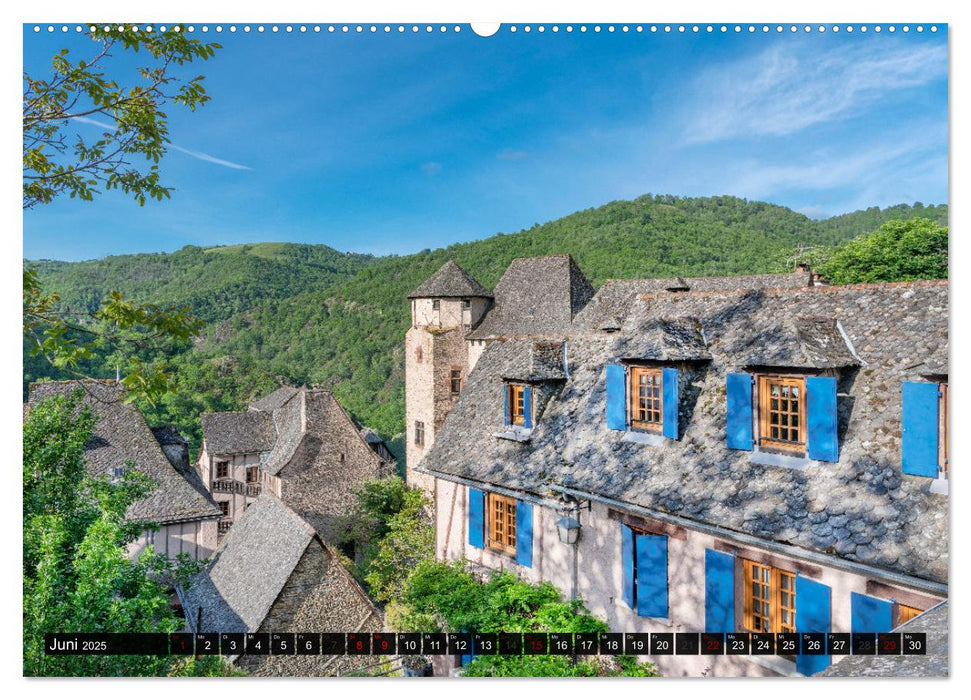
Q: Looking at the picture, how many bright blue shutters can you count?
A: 14